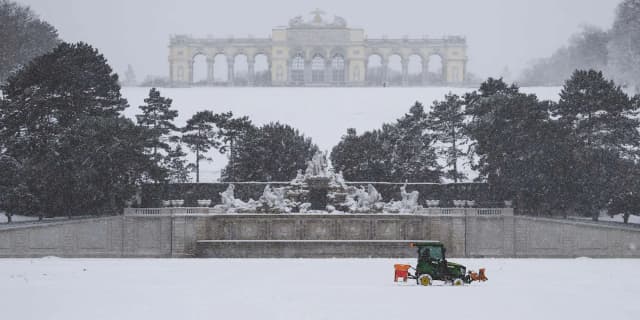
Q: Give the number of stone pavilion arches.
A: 11